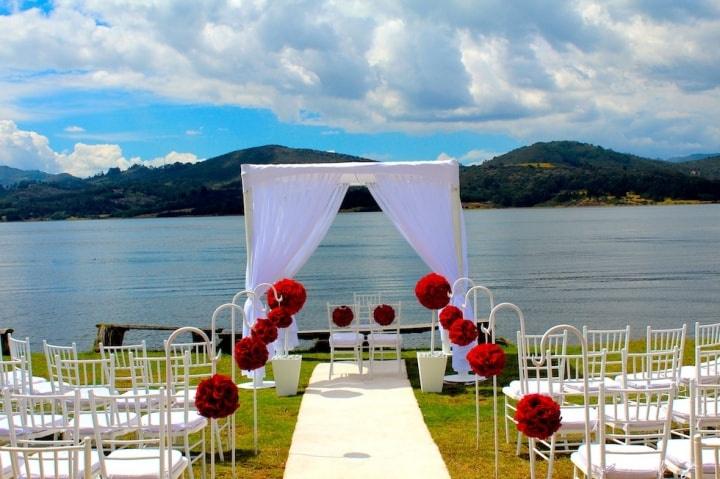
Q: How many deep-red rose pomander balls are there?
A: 12